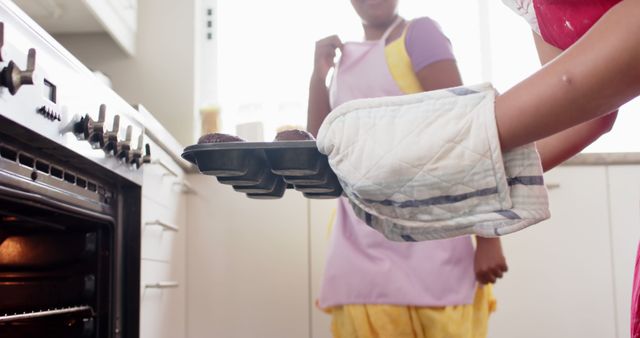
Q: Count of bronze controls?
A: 7